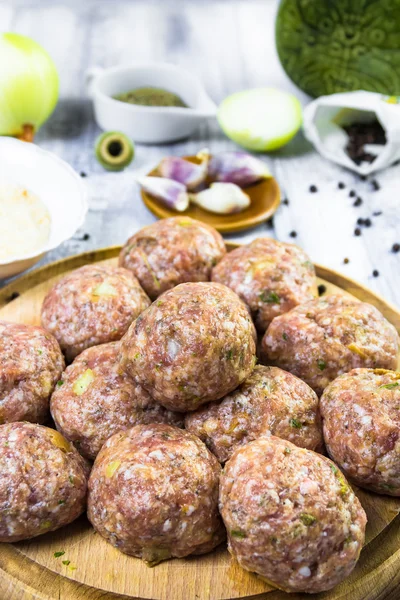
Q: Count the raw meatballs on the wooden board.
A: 12